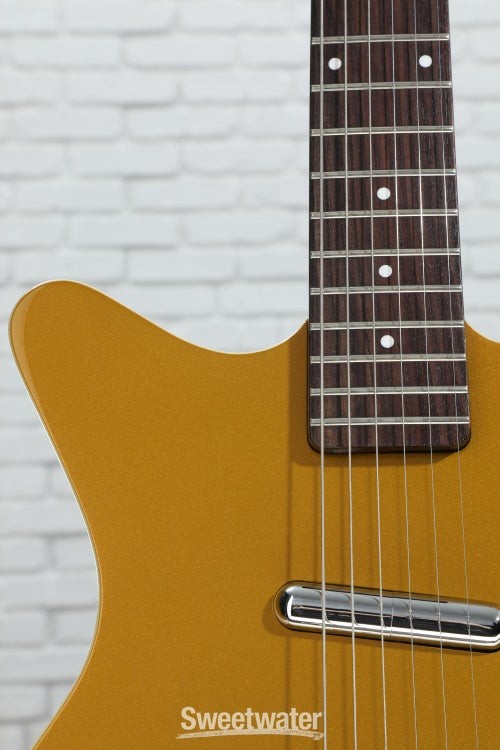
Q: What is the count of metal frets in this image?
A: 11